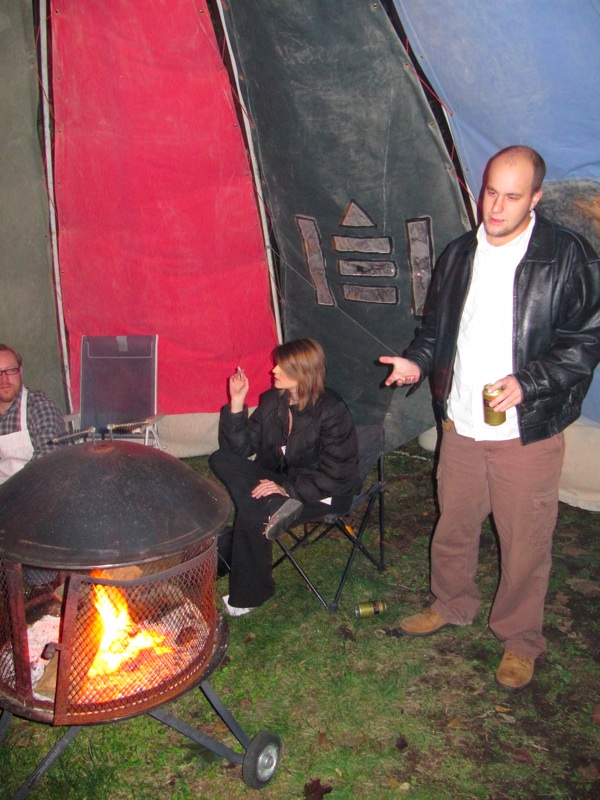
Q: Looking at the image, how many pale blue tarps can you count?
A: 1